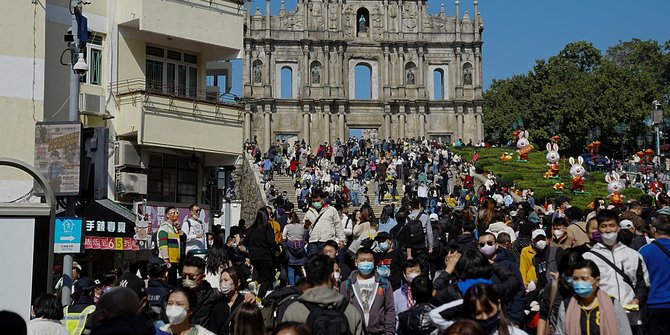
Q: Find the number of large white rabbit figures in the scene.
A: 4